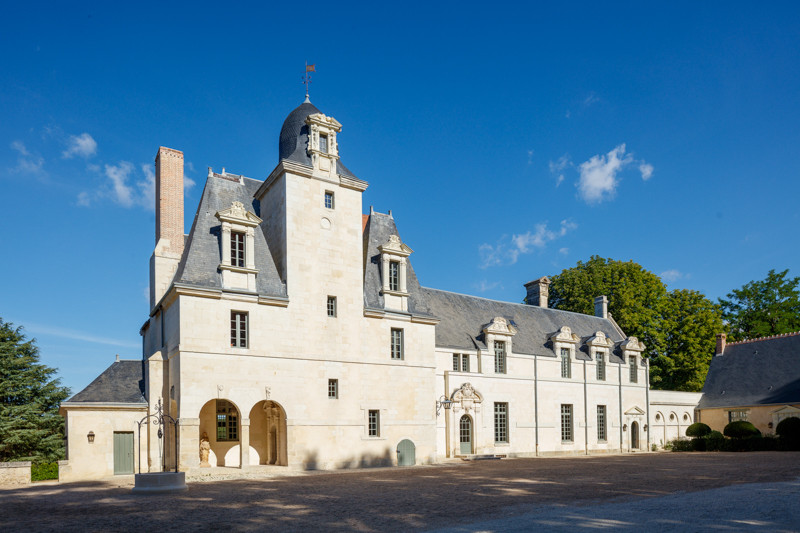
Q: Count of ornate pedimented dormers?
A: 7